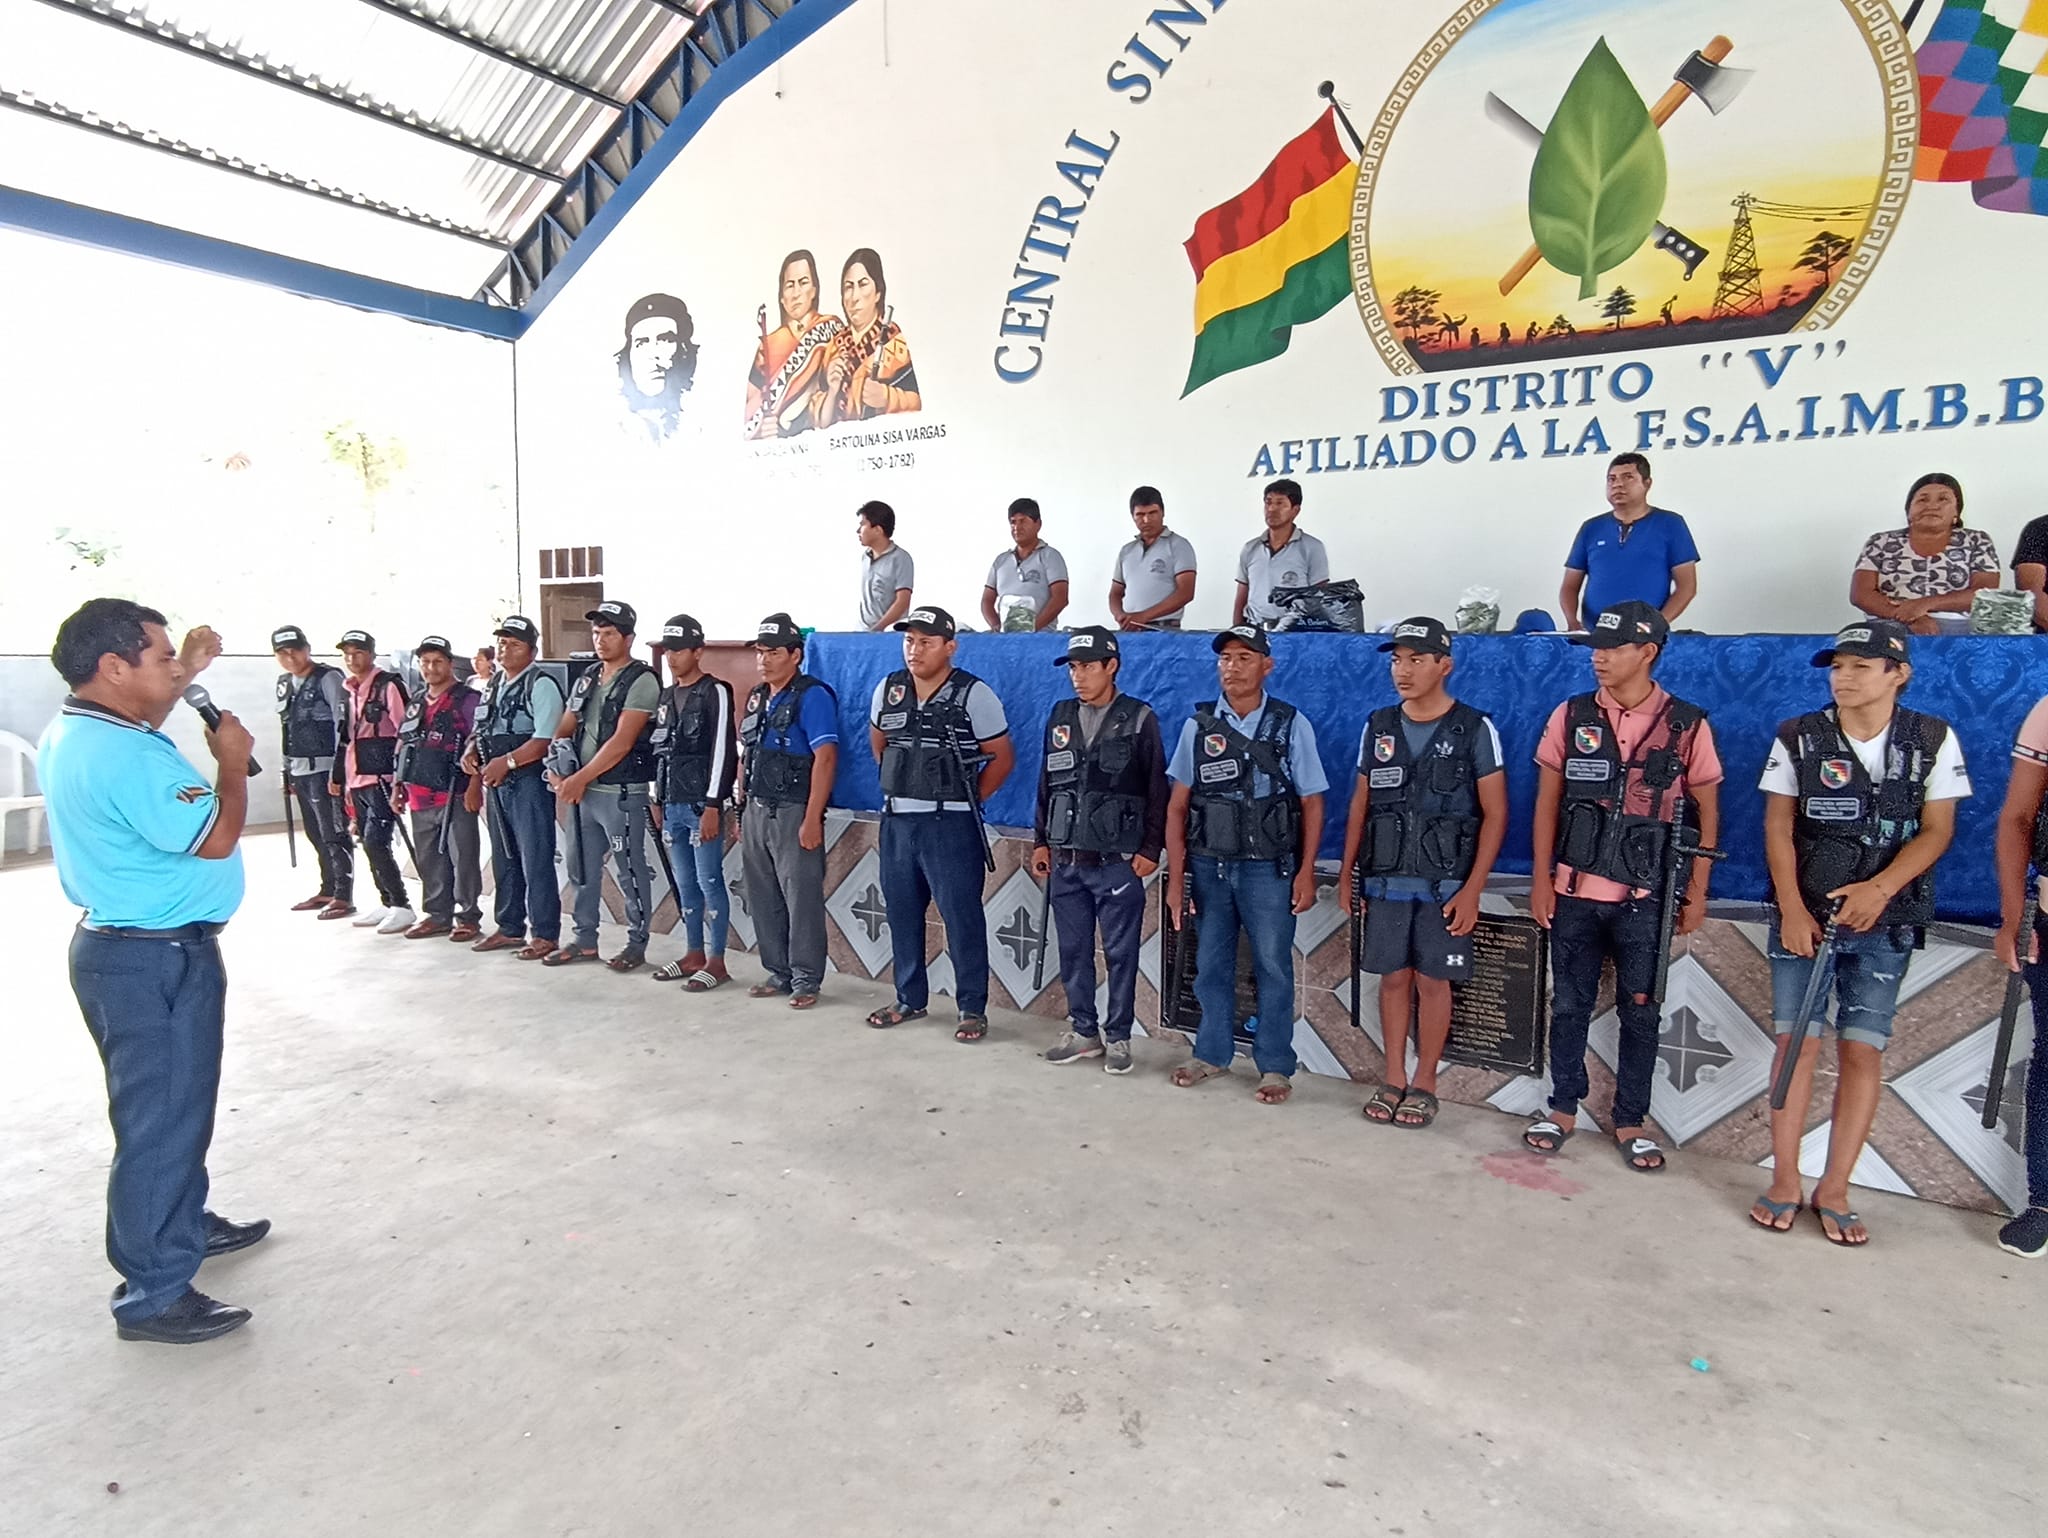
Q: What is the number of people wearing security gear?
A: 14